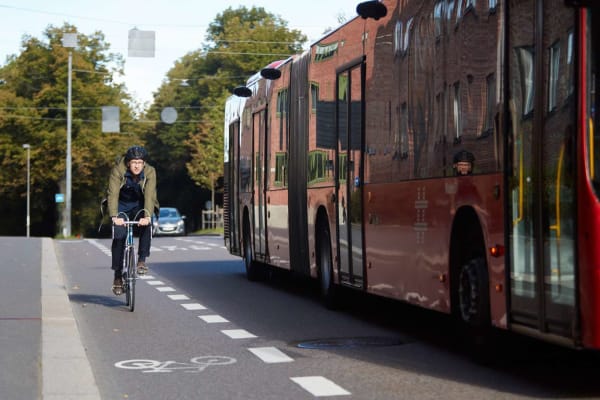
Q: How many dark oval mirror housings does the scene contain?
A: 3